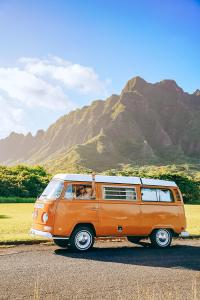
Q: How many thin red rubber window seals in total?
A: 0